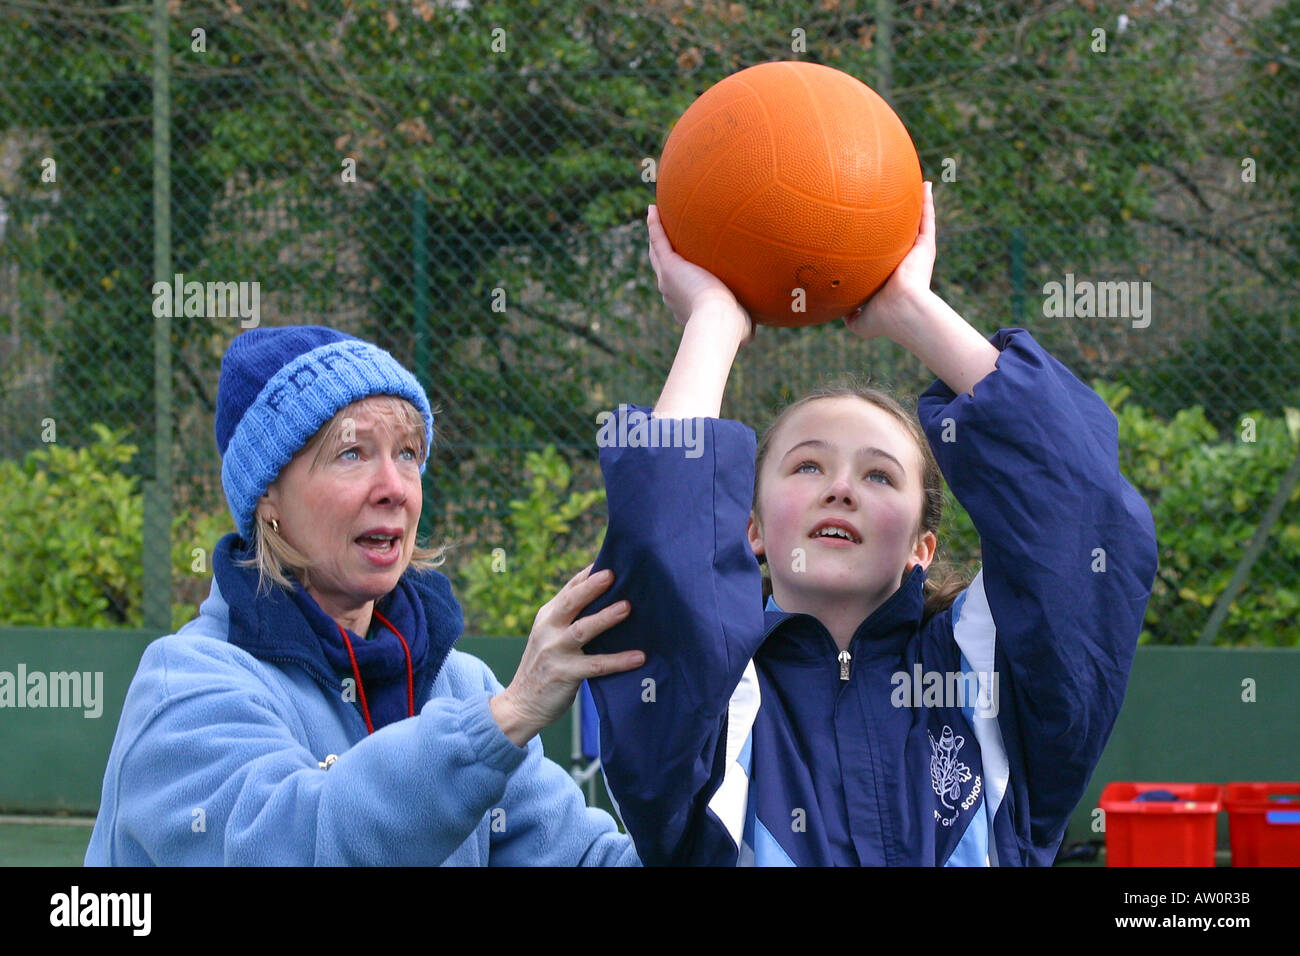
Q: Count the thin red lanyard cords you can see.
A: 2